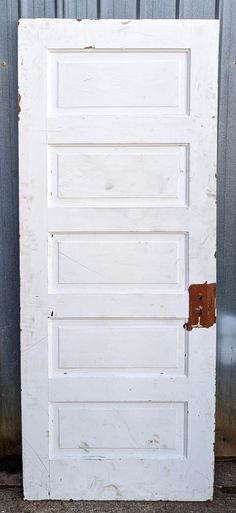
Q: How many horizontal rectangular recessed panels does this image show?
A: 5